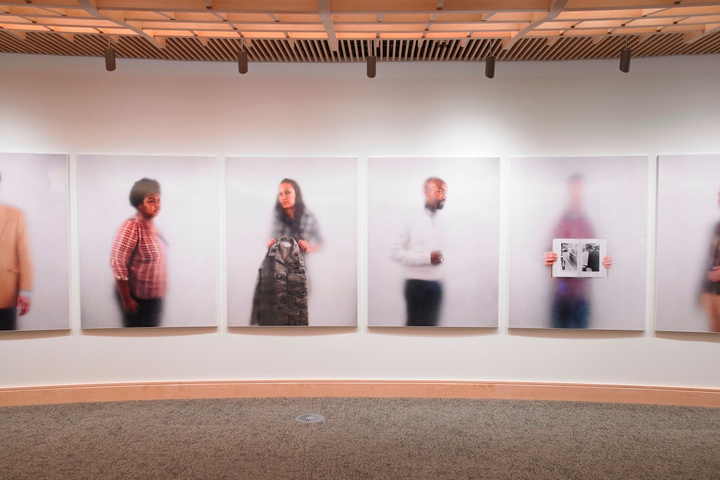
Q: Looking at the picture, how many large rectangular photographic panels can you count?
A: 6